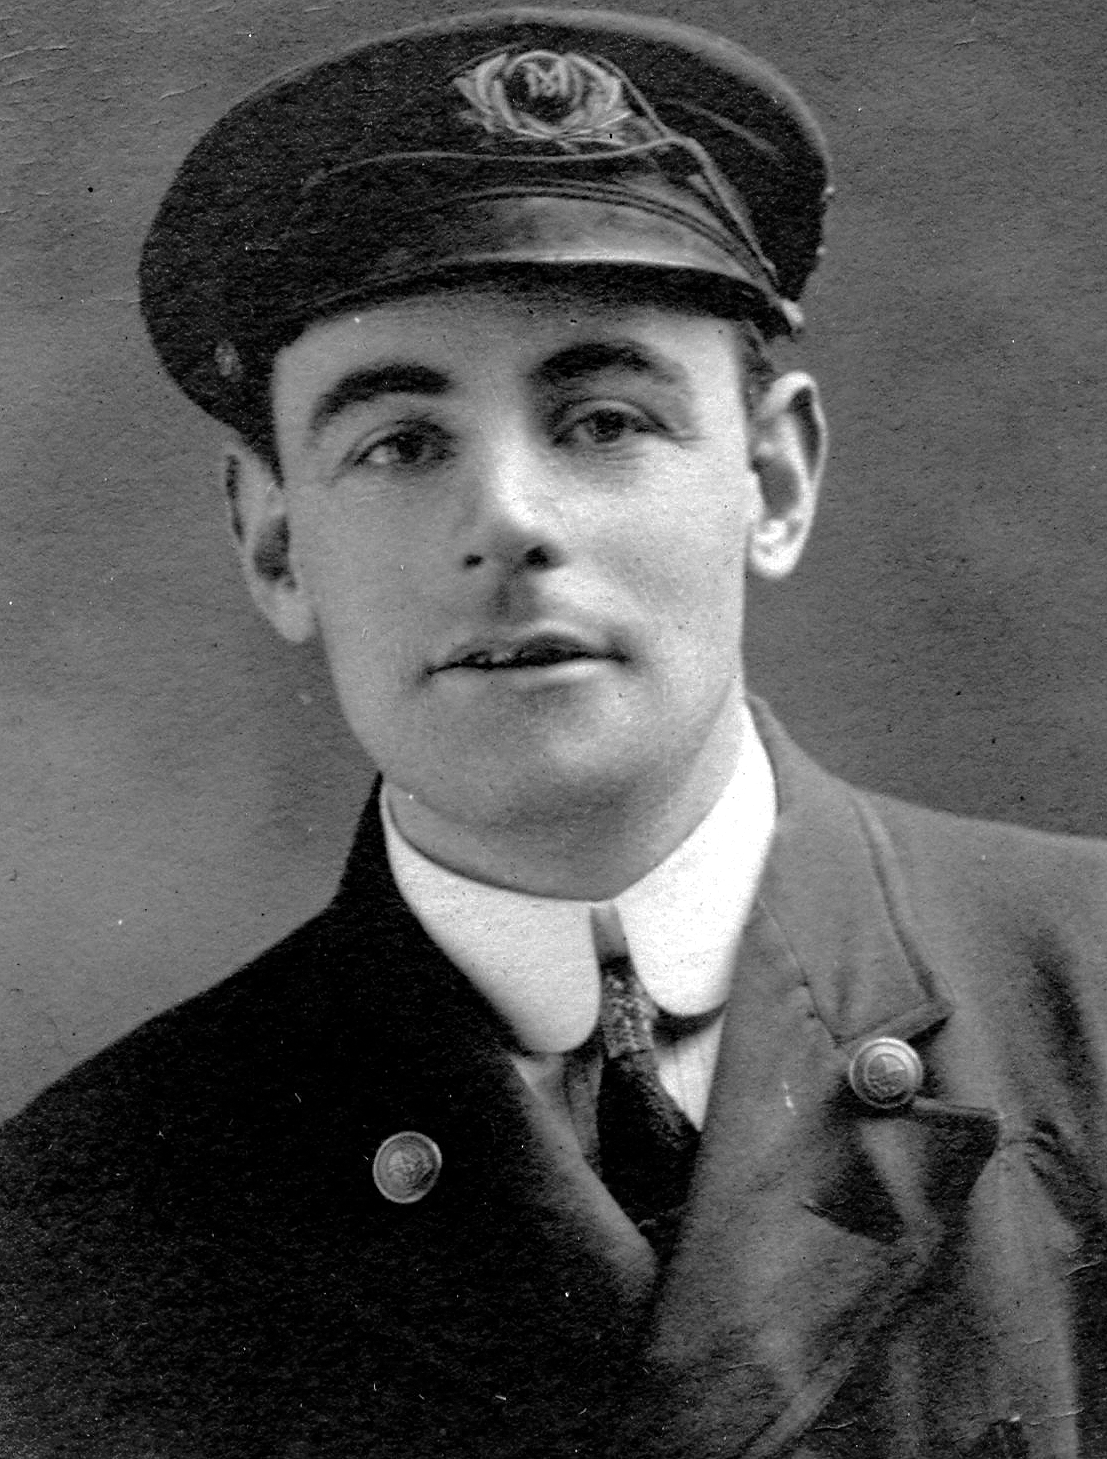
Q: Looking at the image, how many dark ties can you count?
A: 1